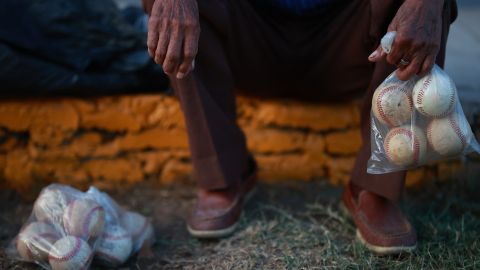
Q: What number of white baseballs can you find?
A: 10